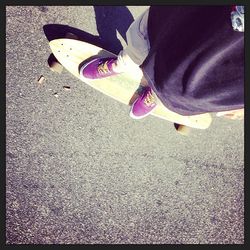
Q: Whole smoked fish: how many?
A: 0